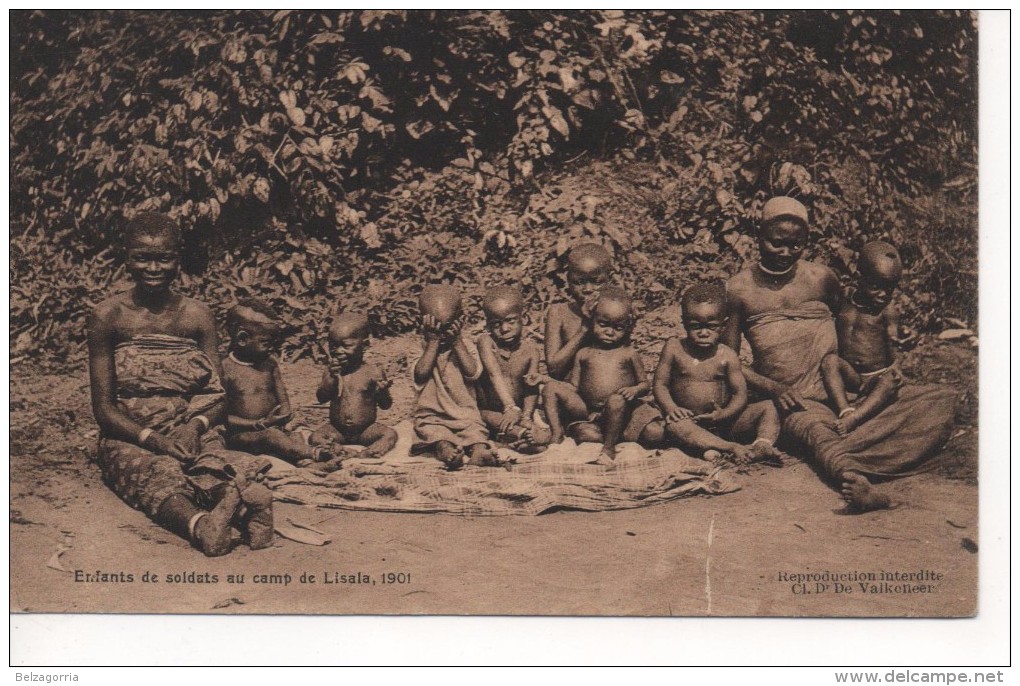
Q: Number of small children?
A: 8